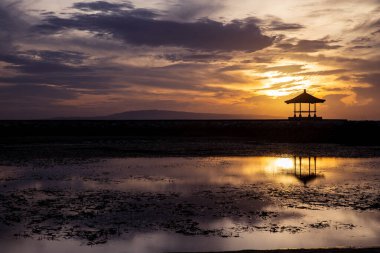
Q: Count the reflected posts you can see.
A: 4